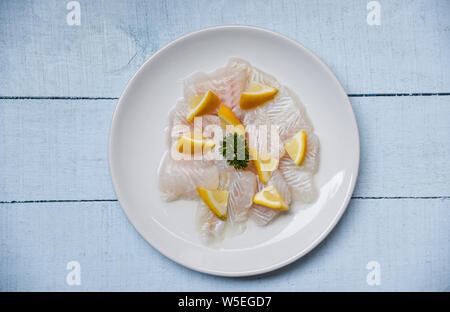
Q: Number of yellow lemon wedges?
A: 8